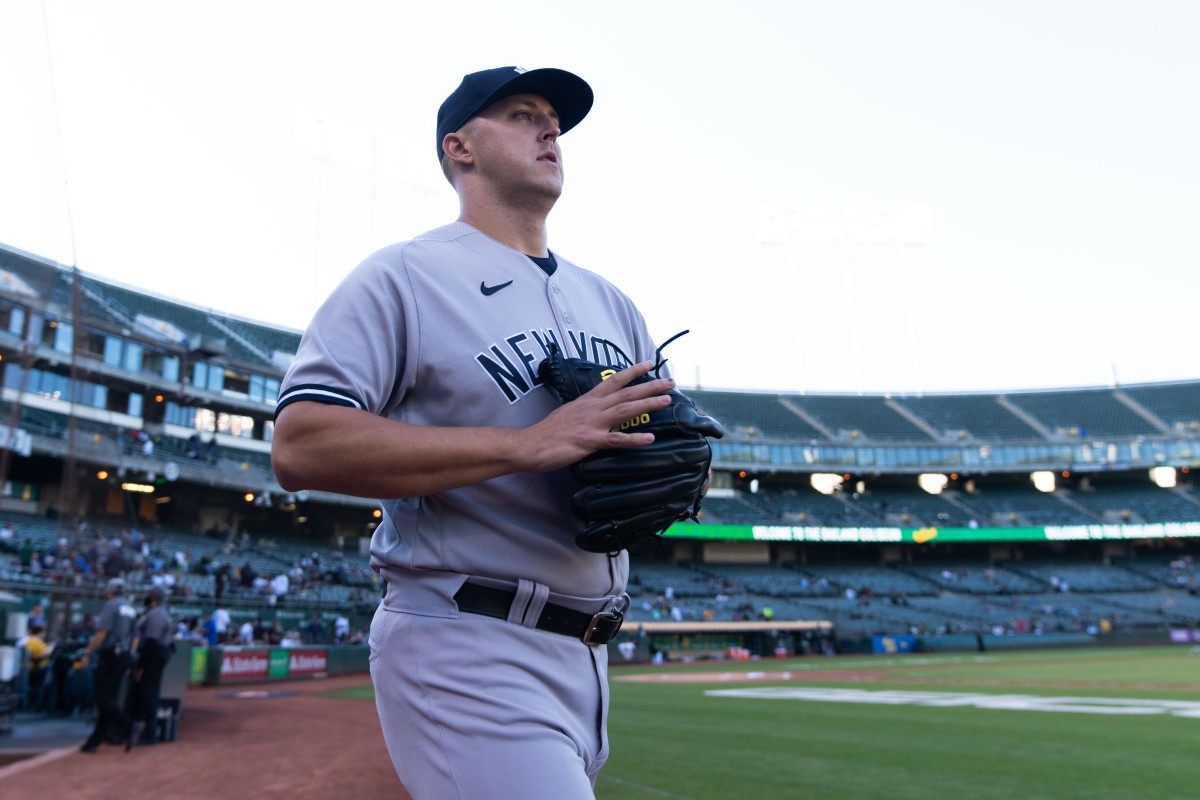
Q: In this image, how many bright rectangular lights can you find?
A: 4